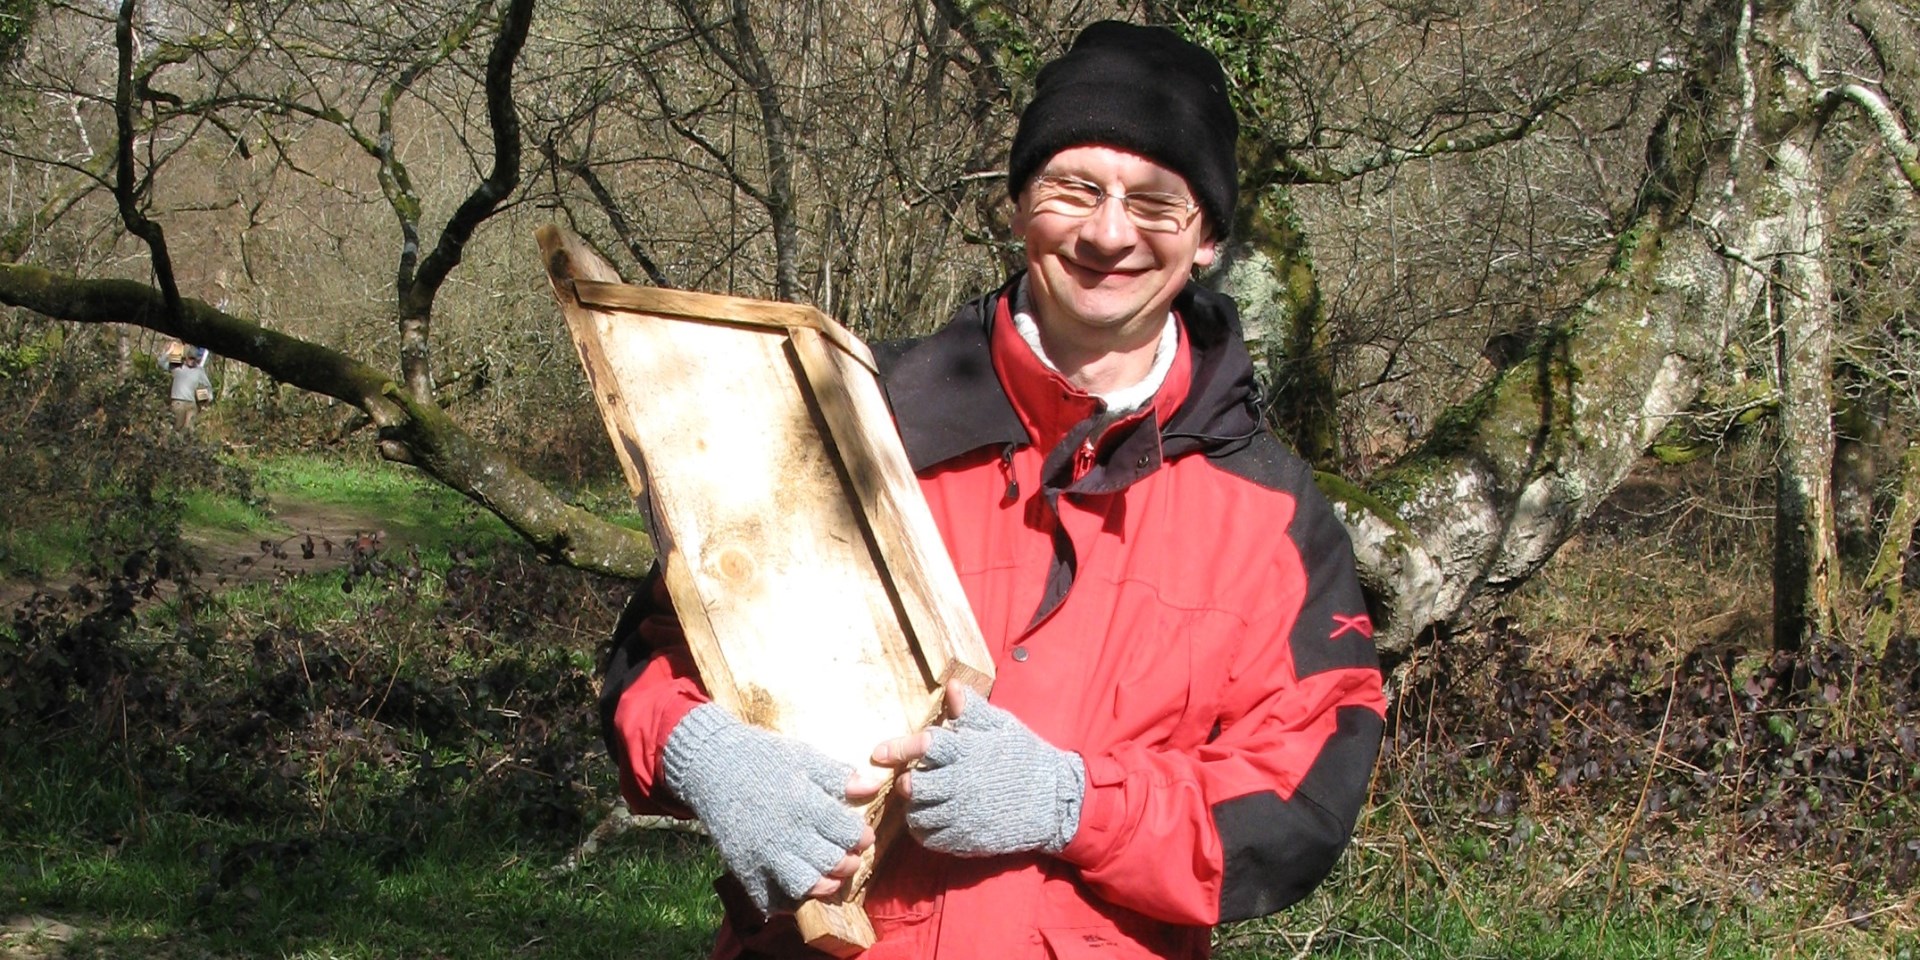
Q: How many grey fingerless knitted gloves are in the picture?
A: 2